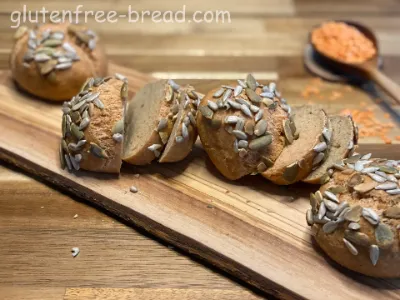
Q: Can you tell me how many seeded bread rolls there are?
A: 4